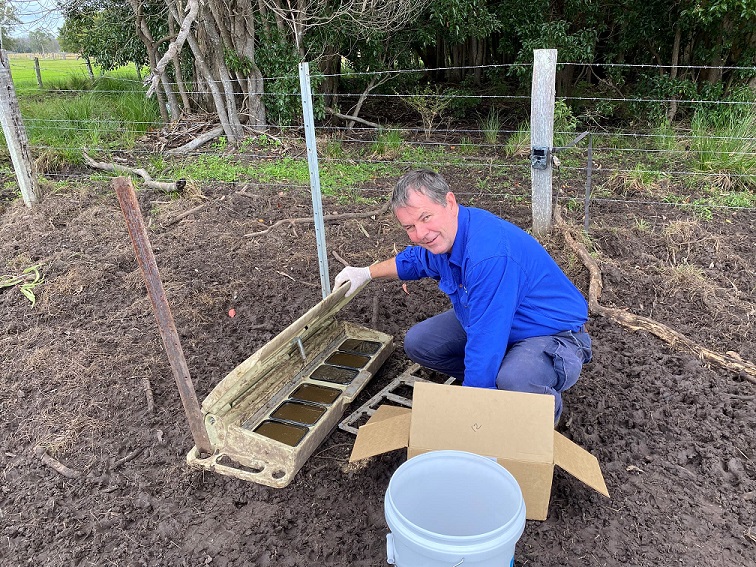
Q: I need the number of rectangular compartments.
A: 6